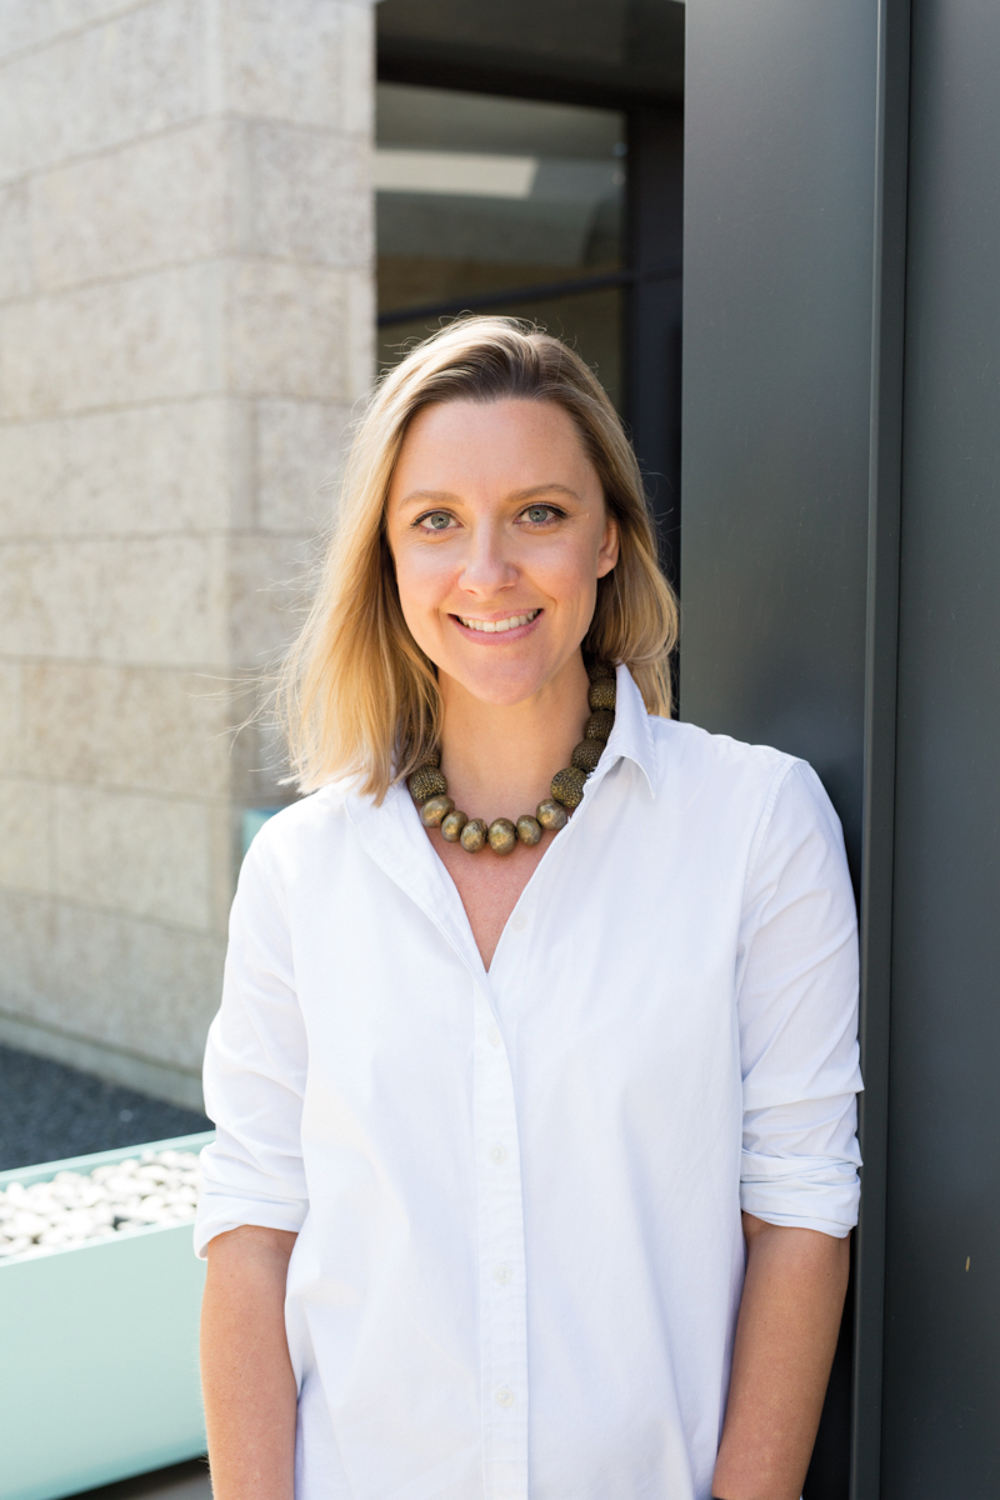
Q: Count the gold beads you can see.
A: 6